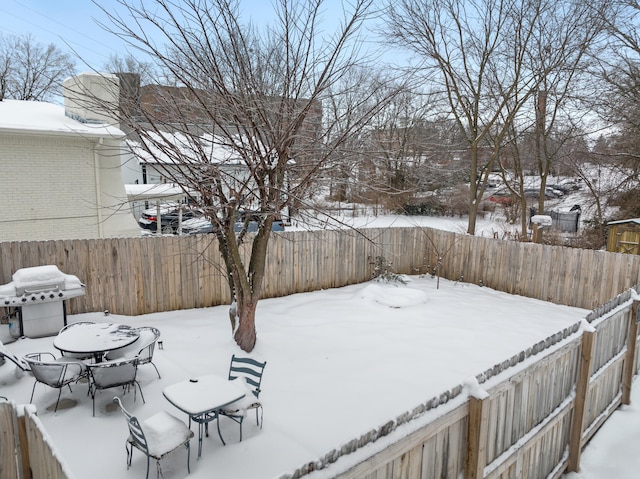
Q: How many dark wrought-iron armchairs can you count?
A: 4